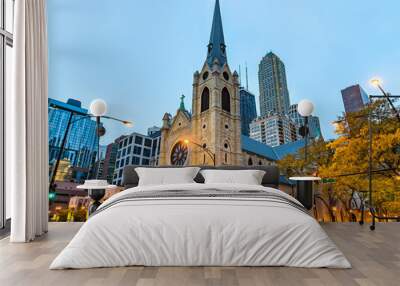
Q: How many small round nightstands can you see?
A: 2